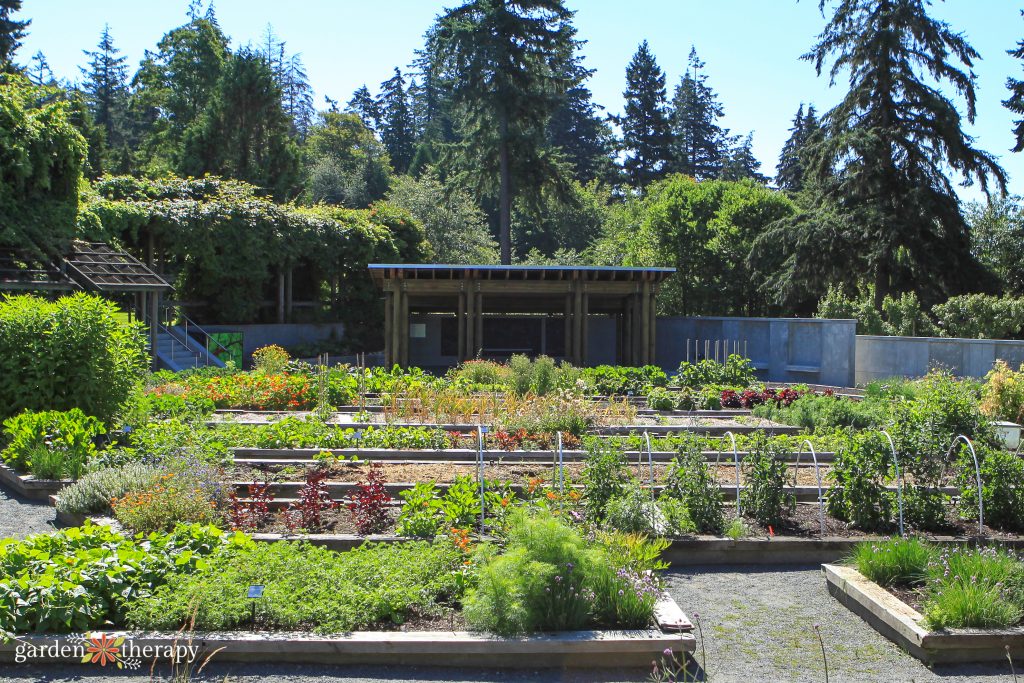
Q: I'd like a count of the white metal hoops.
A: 7